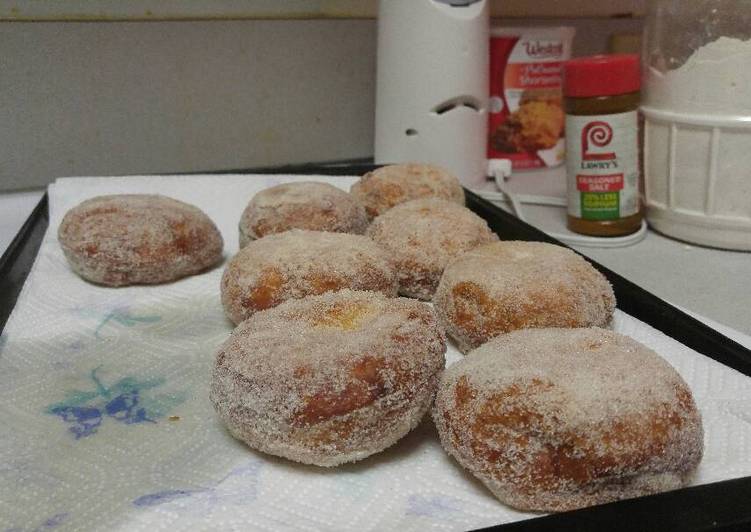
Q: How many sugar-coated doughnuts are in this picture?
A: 8